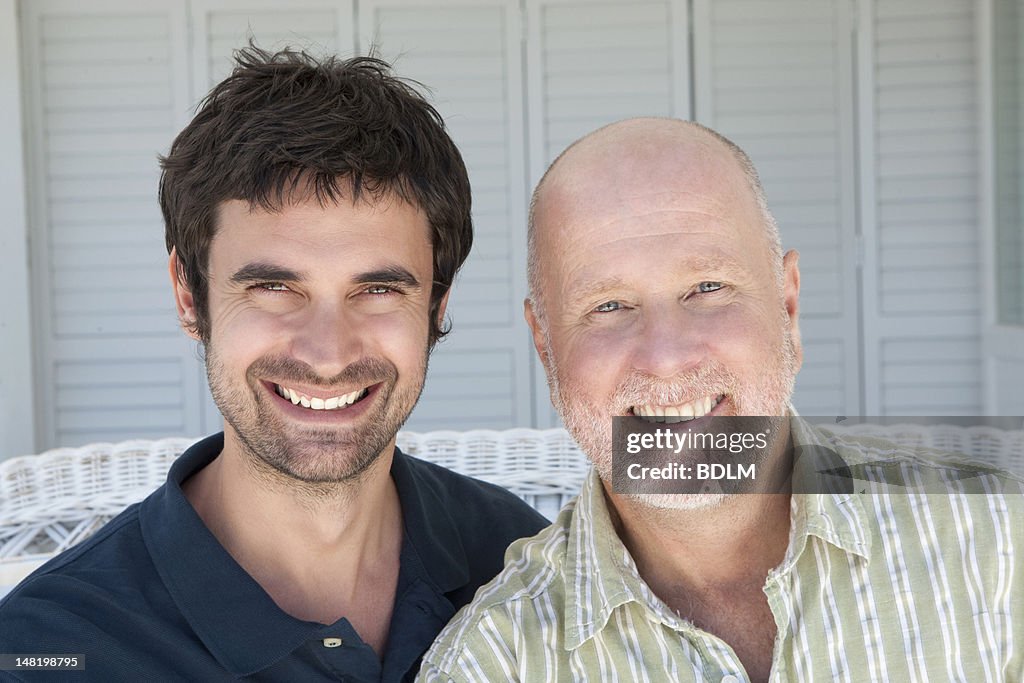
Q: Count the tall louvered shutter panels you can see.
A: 6